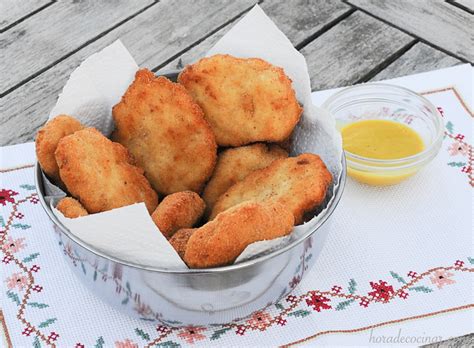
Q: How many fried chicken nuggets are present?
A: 10